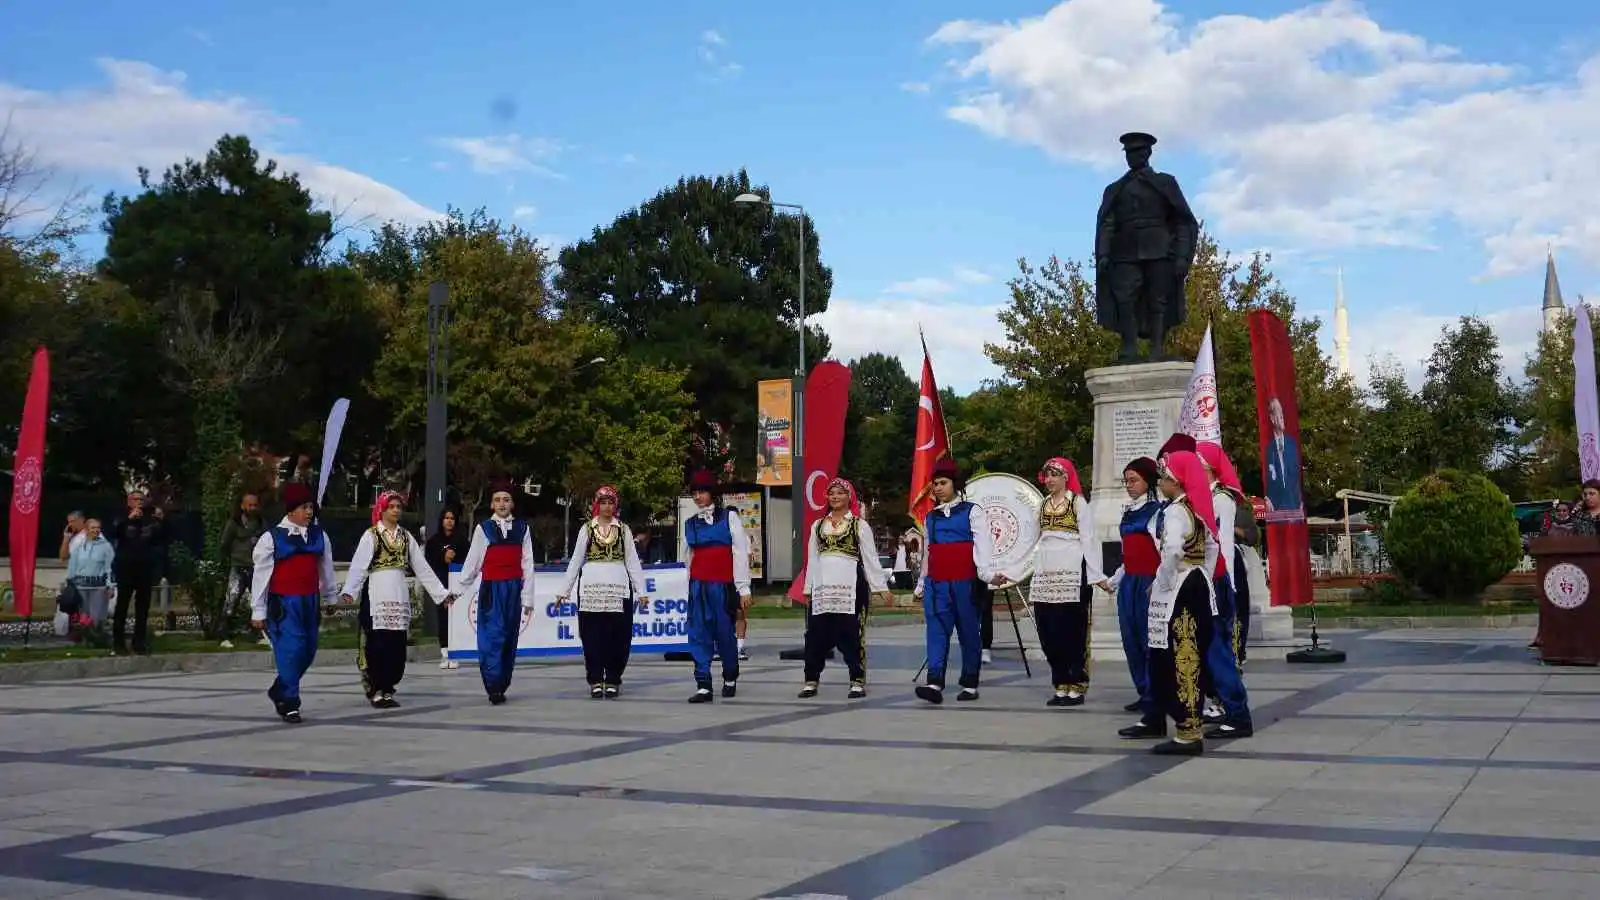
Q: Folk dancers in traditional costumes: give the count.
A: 12